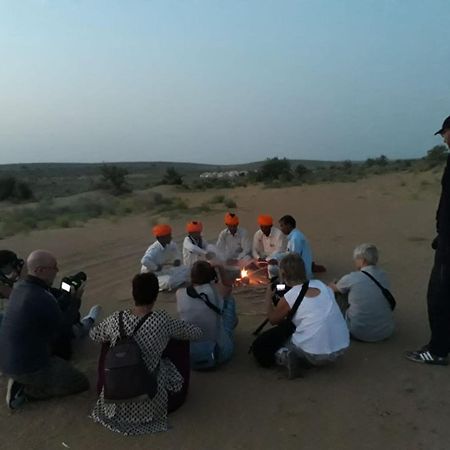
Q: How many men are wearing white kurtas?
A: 4